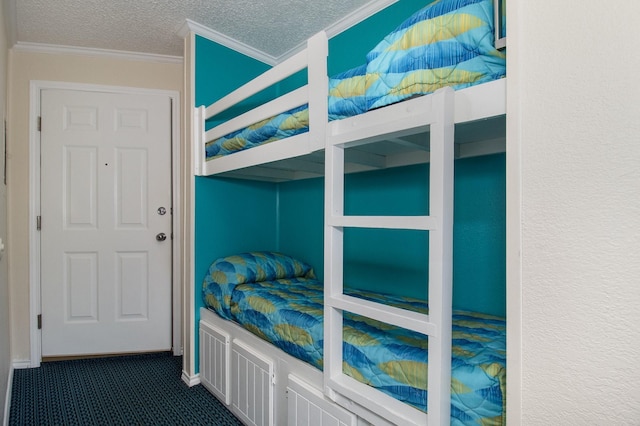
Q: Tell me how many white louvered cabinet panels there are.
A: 3